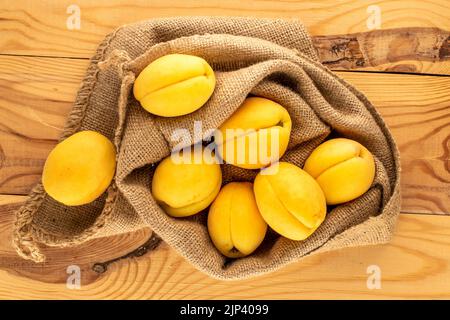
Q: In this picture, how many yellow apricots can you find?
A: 7